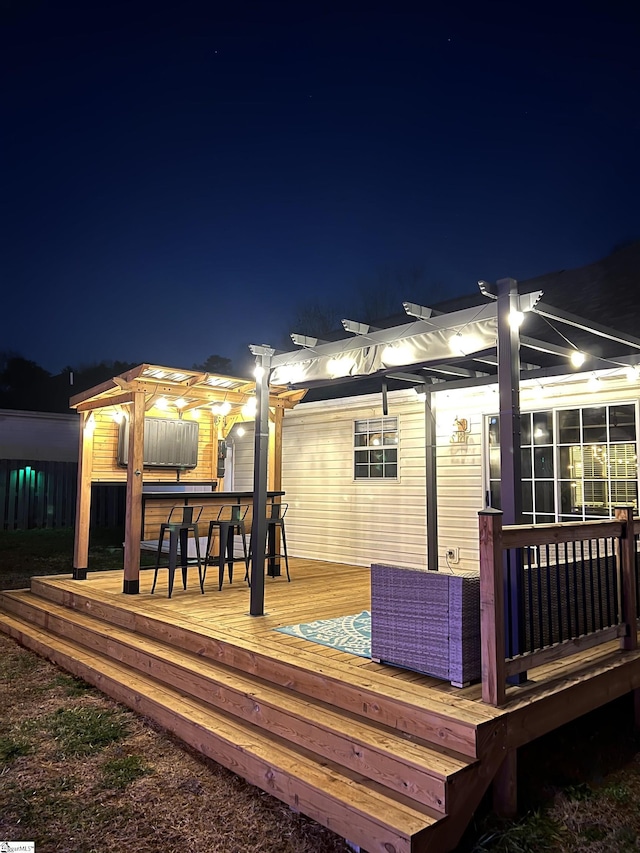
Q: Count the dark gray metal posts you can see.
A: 3